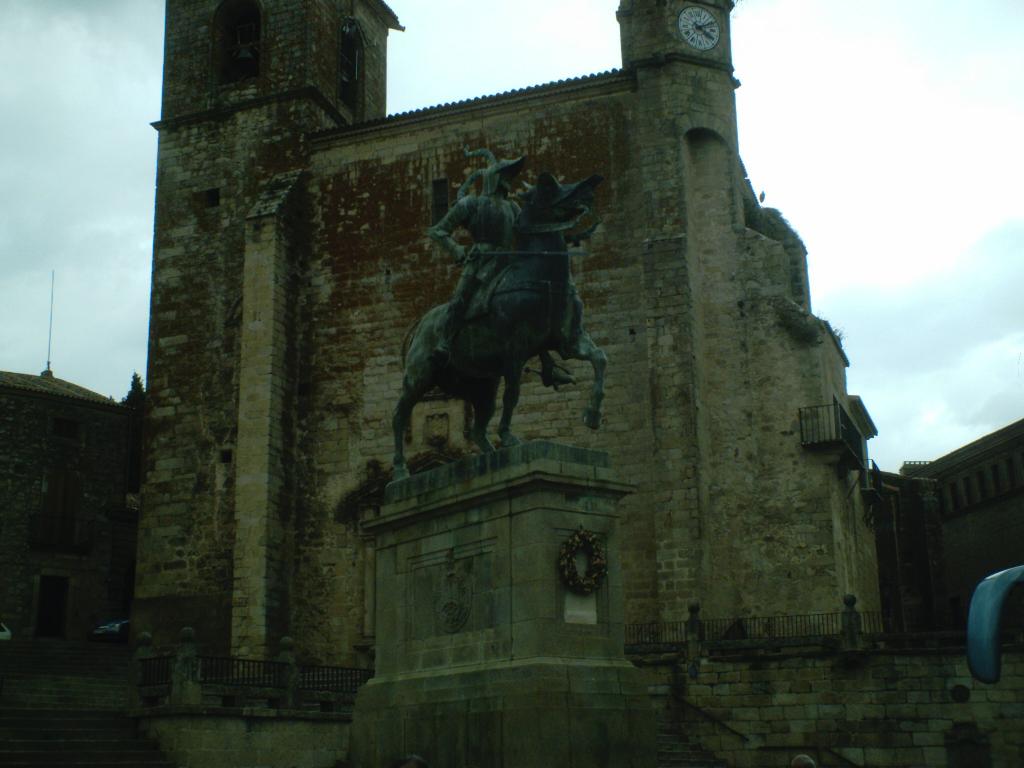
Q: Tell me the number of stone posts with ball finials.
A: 5